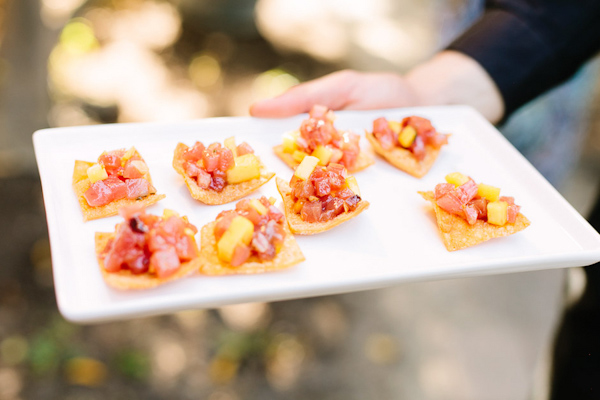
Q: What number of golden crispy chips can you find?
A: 8